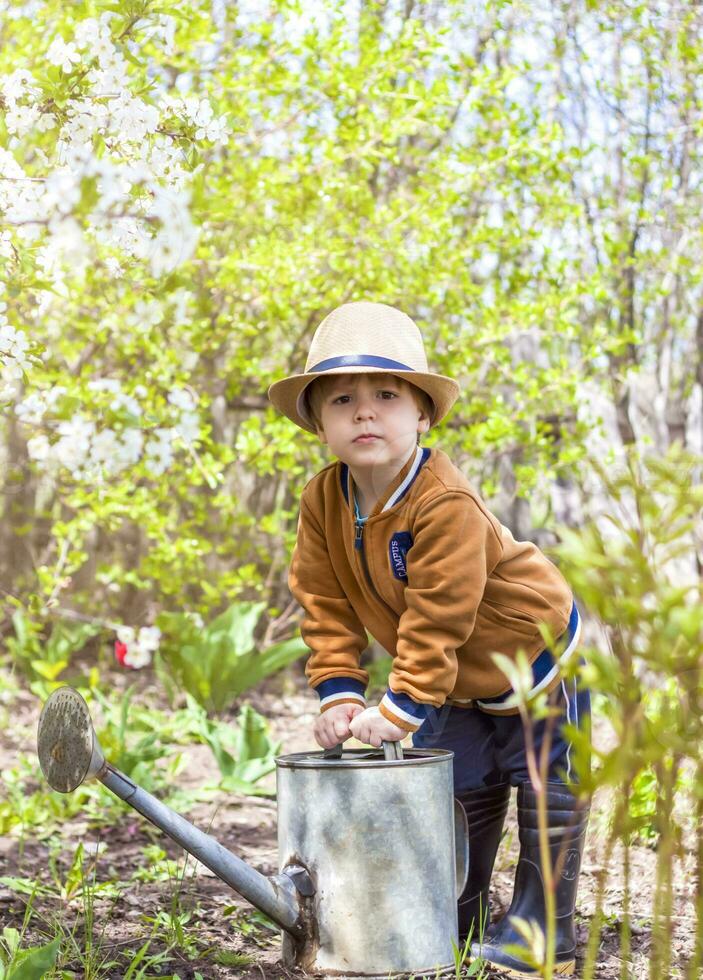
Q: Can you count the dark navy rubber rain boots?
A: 2